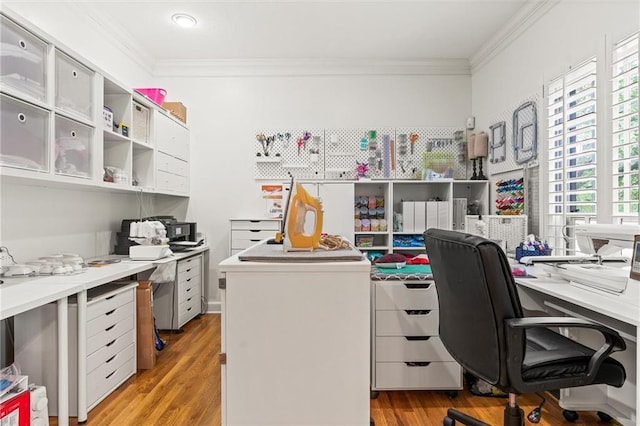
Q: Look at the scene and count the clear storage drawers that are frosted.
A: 4